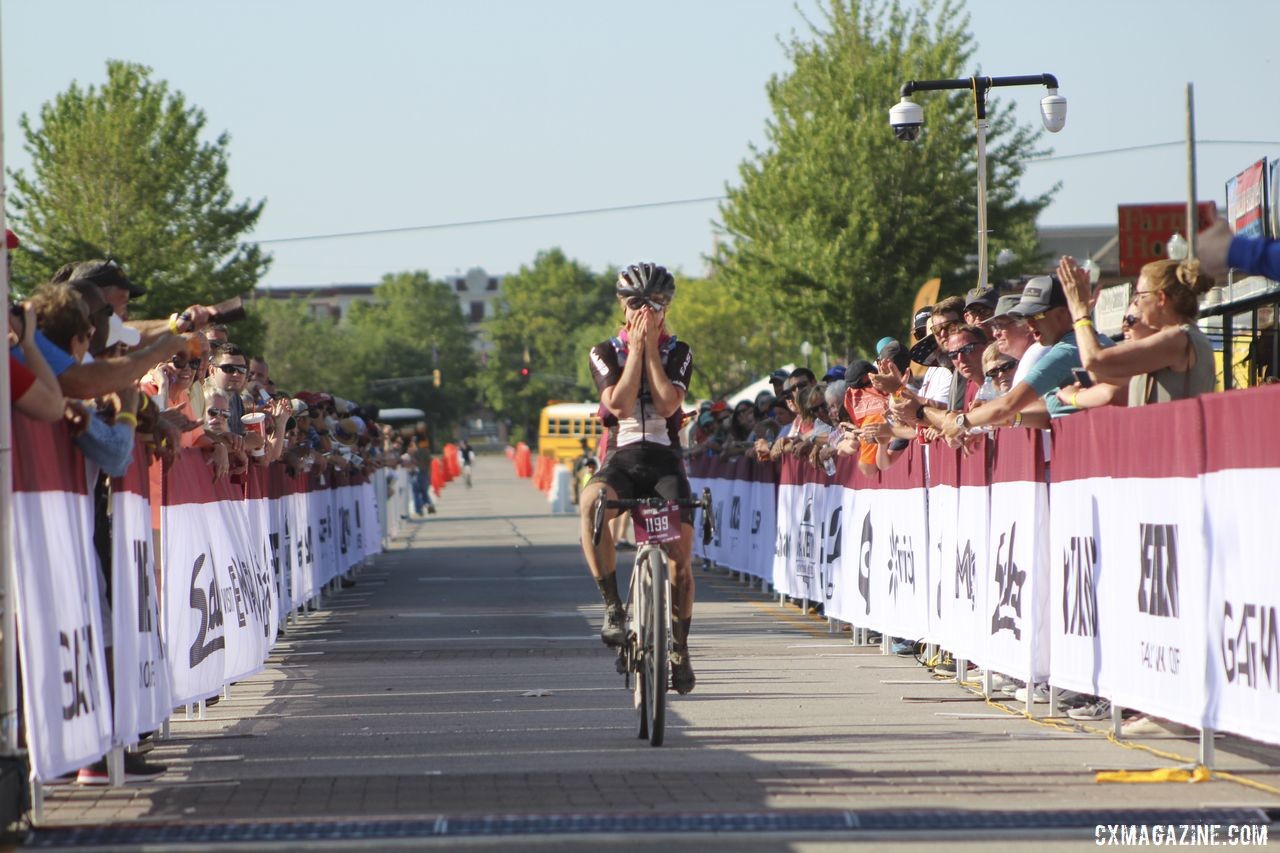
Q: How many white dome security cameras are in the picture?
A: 2